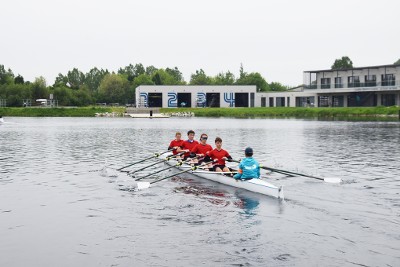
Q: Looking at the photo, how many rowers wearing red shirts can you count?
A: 4